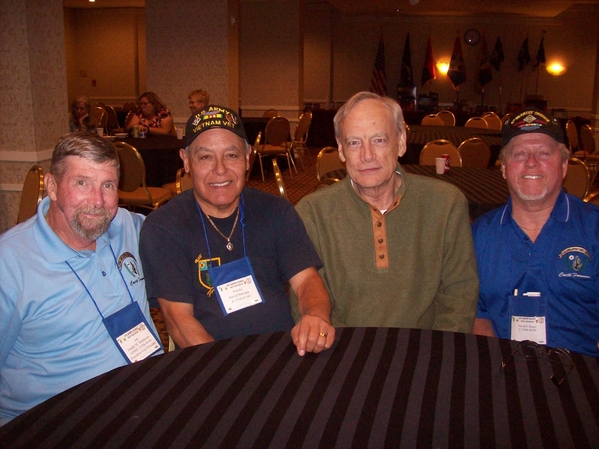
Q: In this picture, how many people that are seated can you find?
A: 7